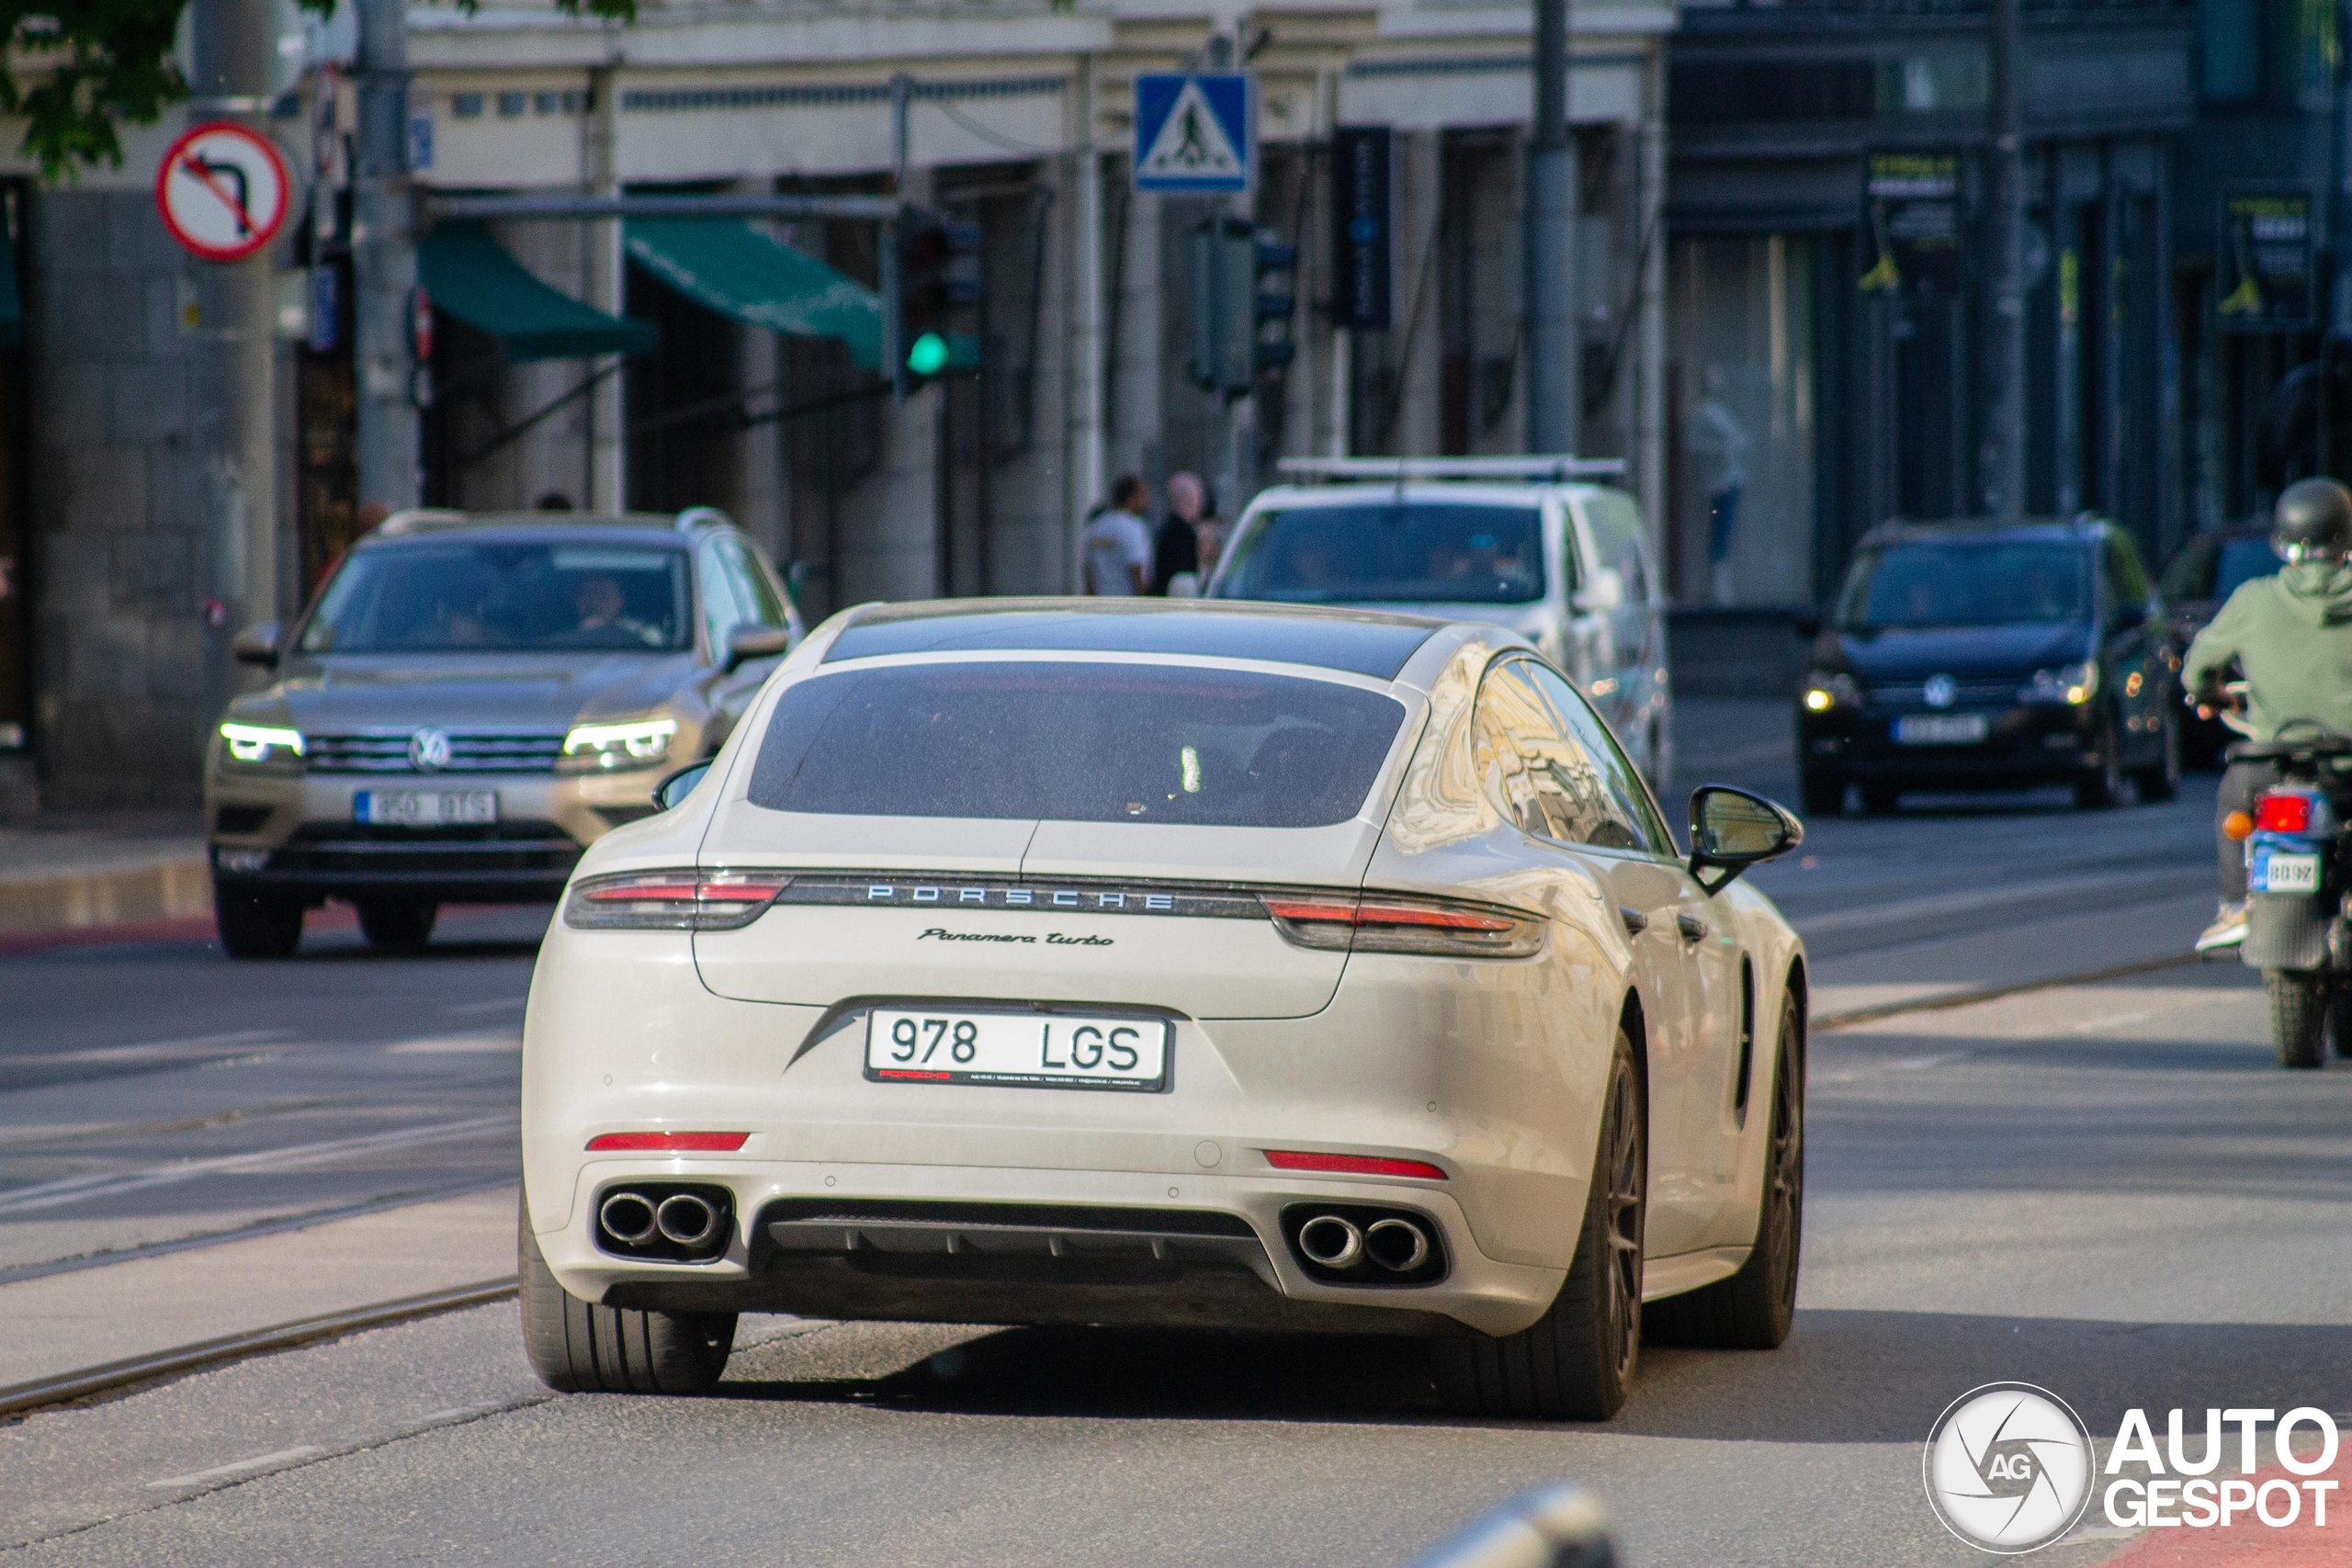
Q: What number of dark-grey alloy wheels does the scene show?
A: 2